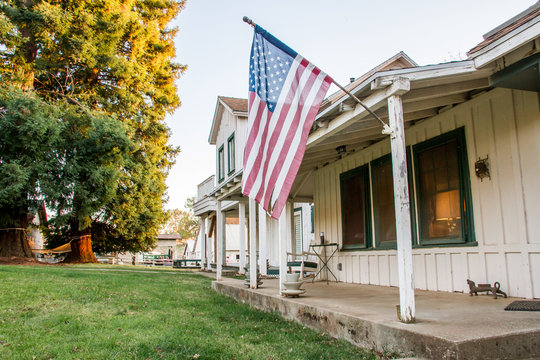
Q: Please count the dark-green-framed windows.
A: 5